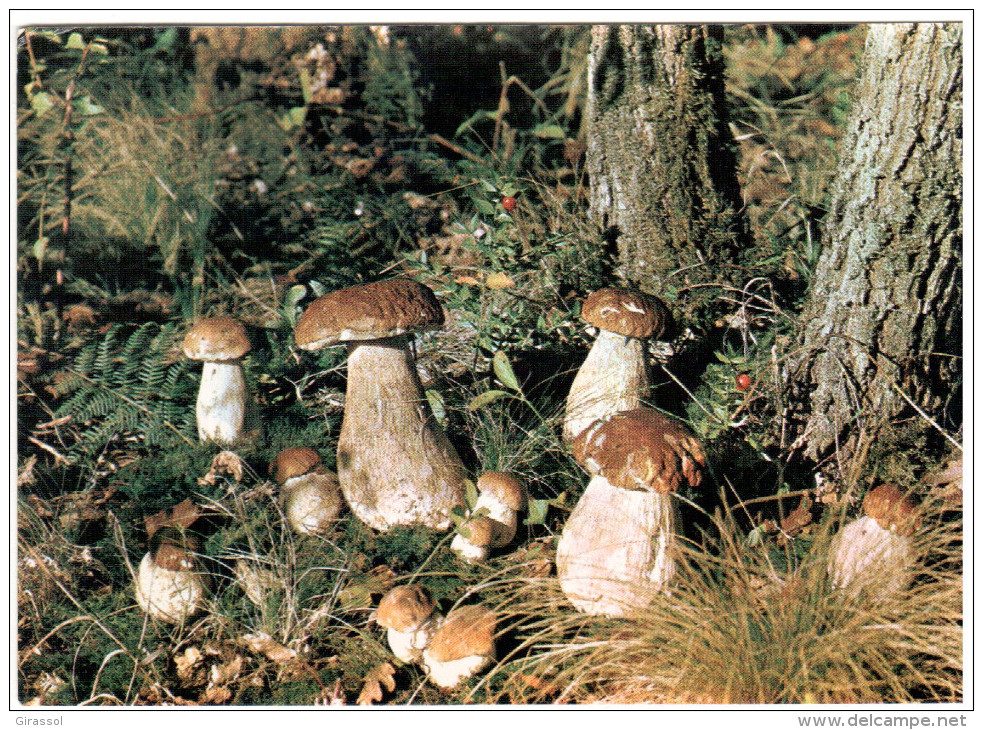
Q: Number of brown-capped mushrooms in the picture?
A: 11